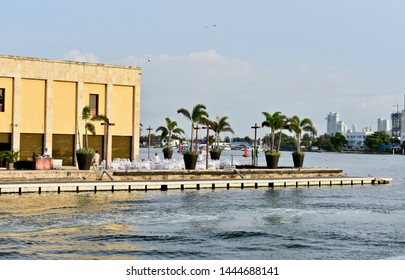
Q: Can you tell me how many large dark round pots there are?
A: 6